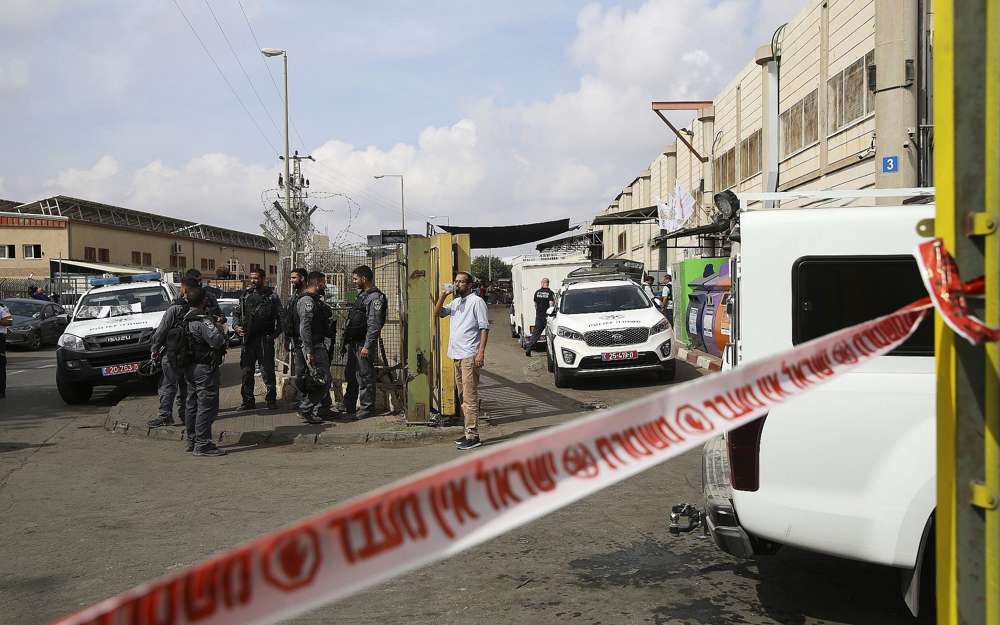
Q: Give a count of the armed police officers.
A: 7